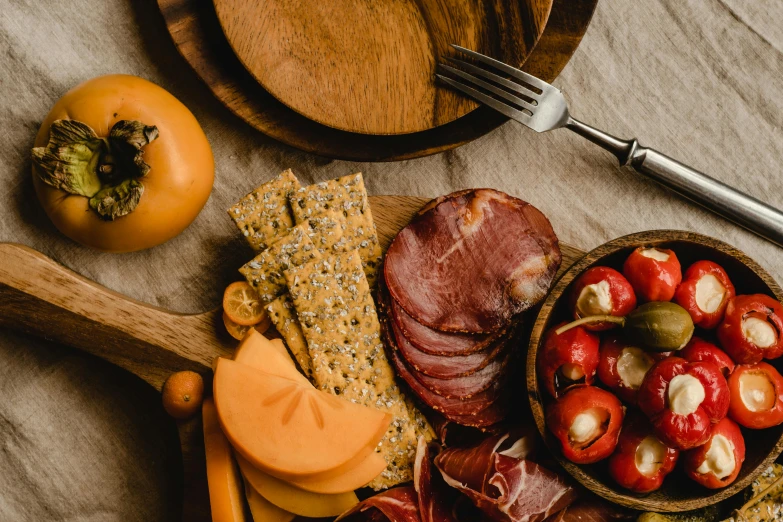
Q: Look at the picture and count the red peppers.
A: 12